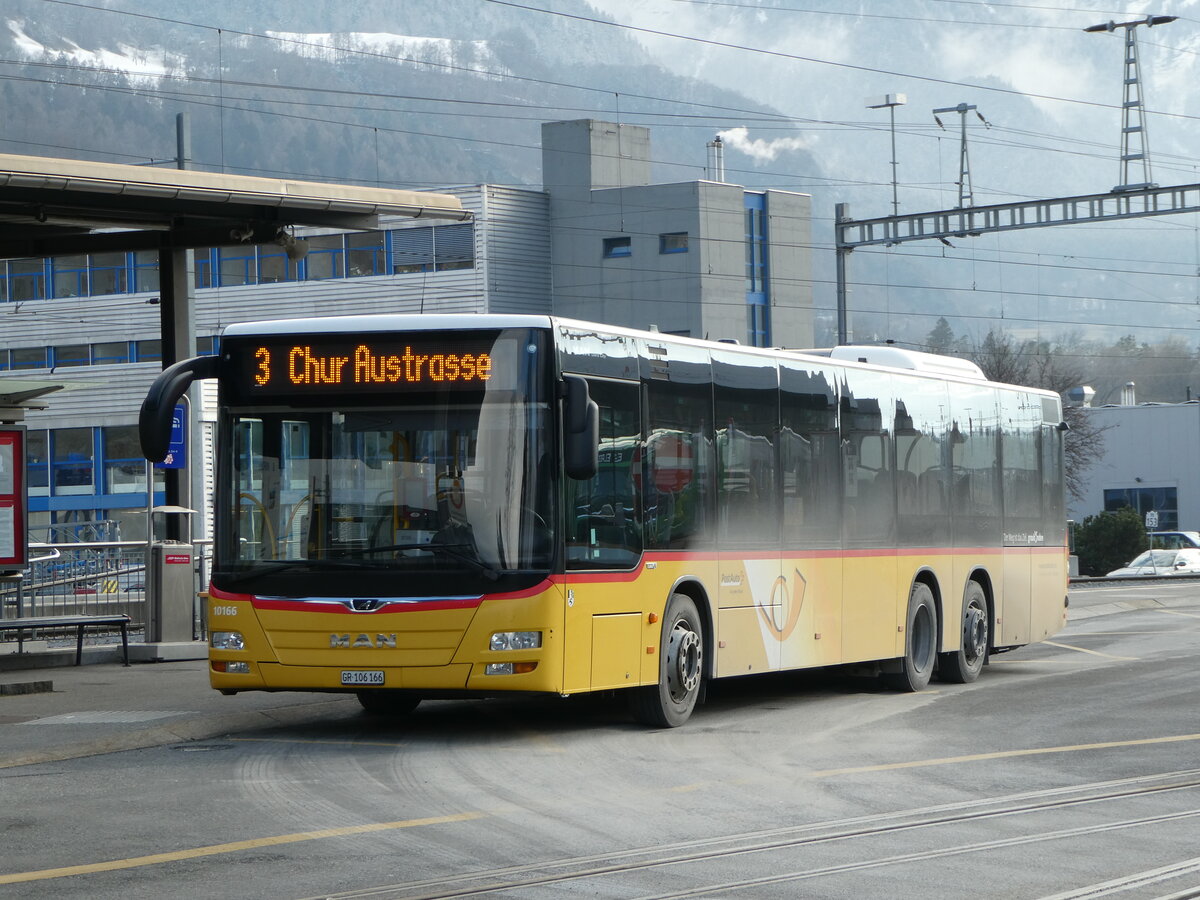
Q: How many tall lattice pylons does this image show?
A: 2